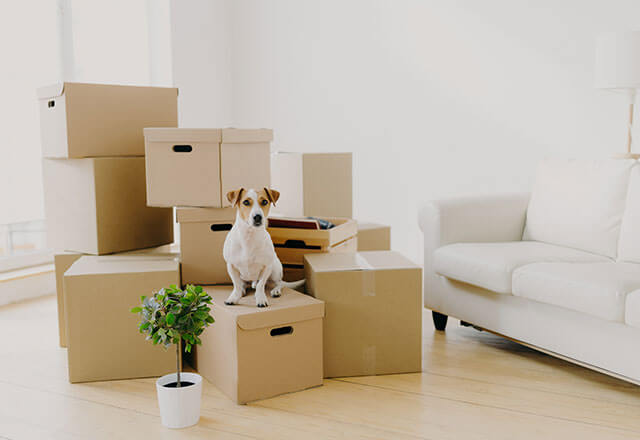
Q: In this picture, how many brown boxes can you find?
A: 11